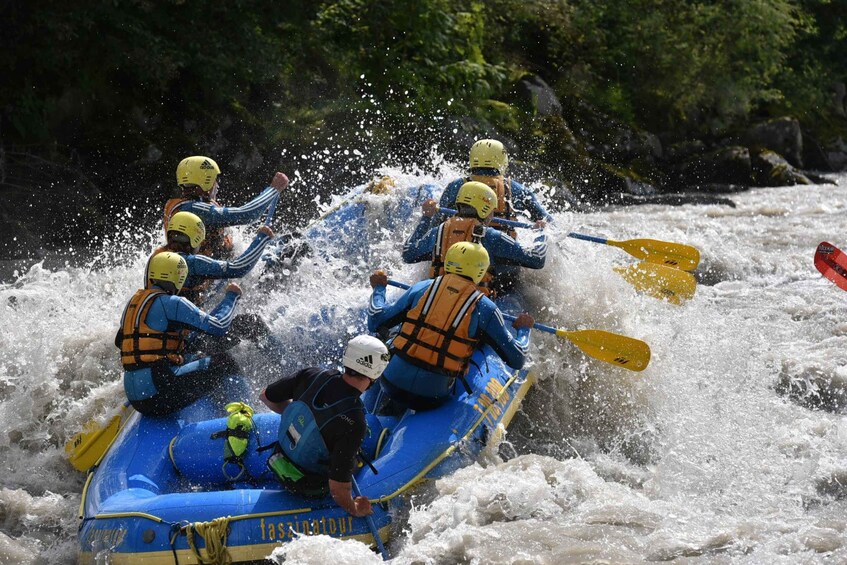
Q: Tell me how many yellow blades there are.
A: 4